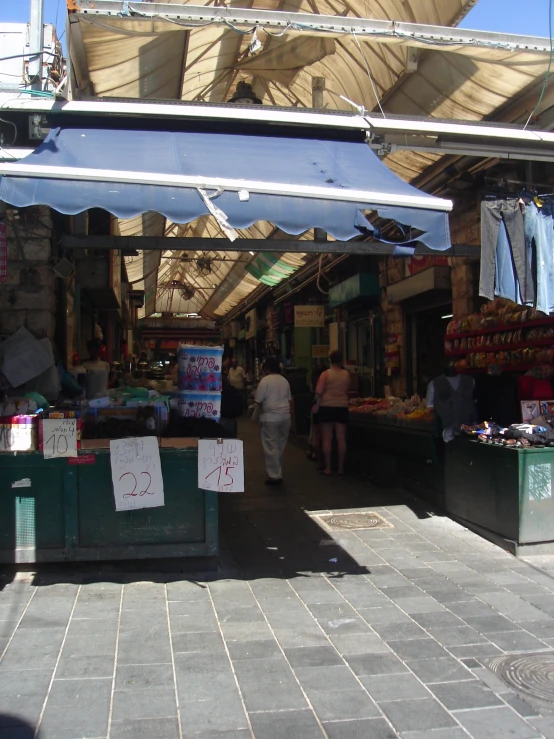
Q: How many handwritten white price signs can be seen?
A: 3